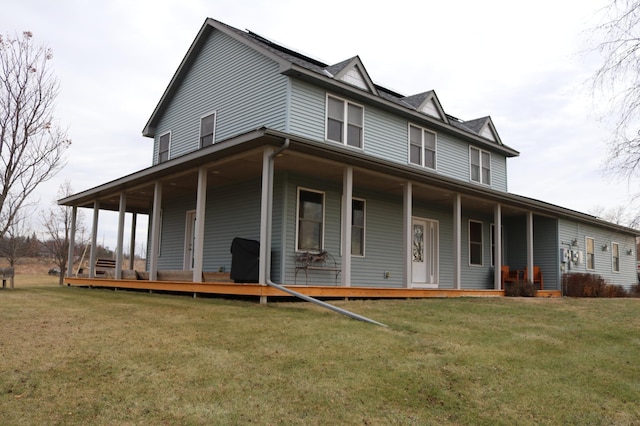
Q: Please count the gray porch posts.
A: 12